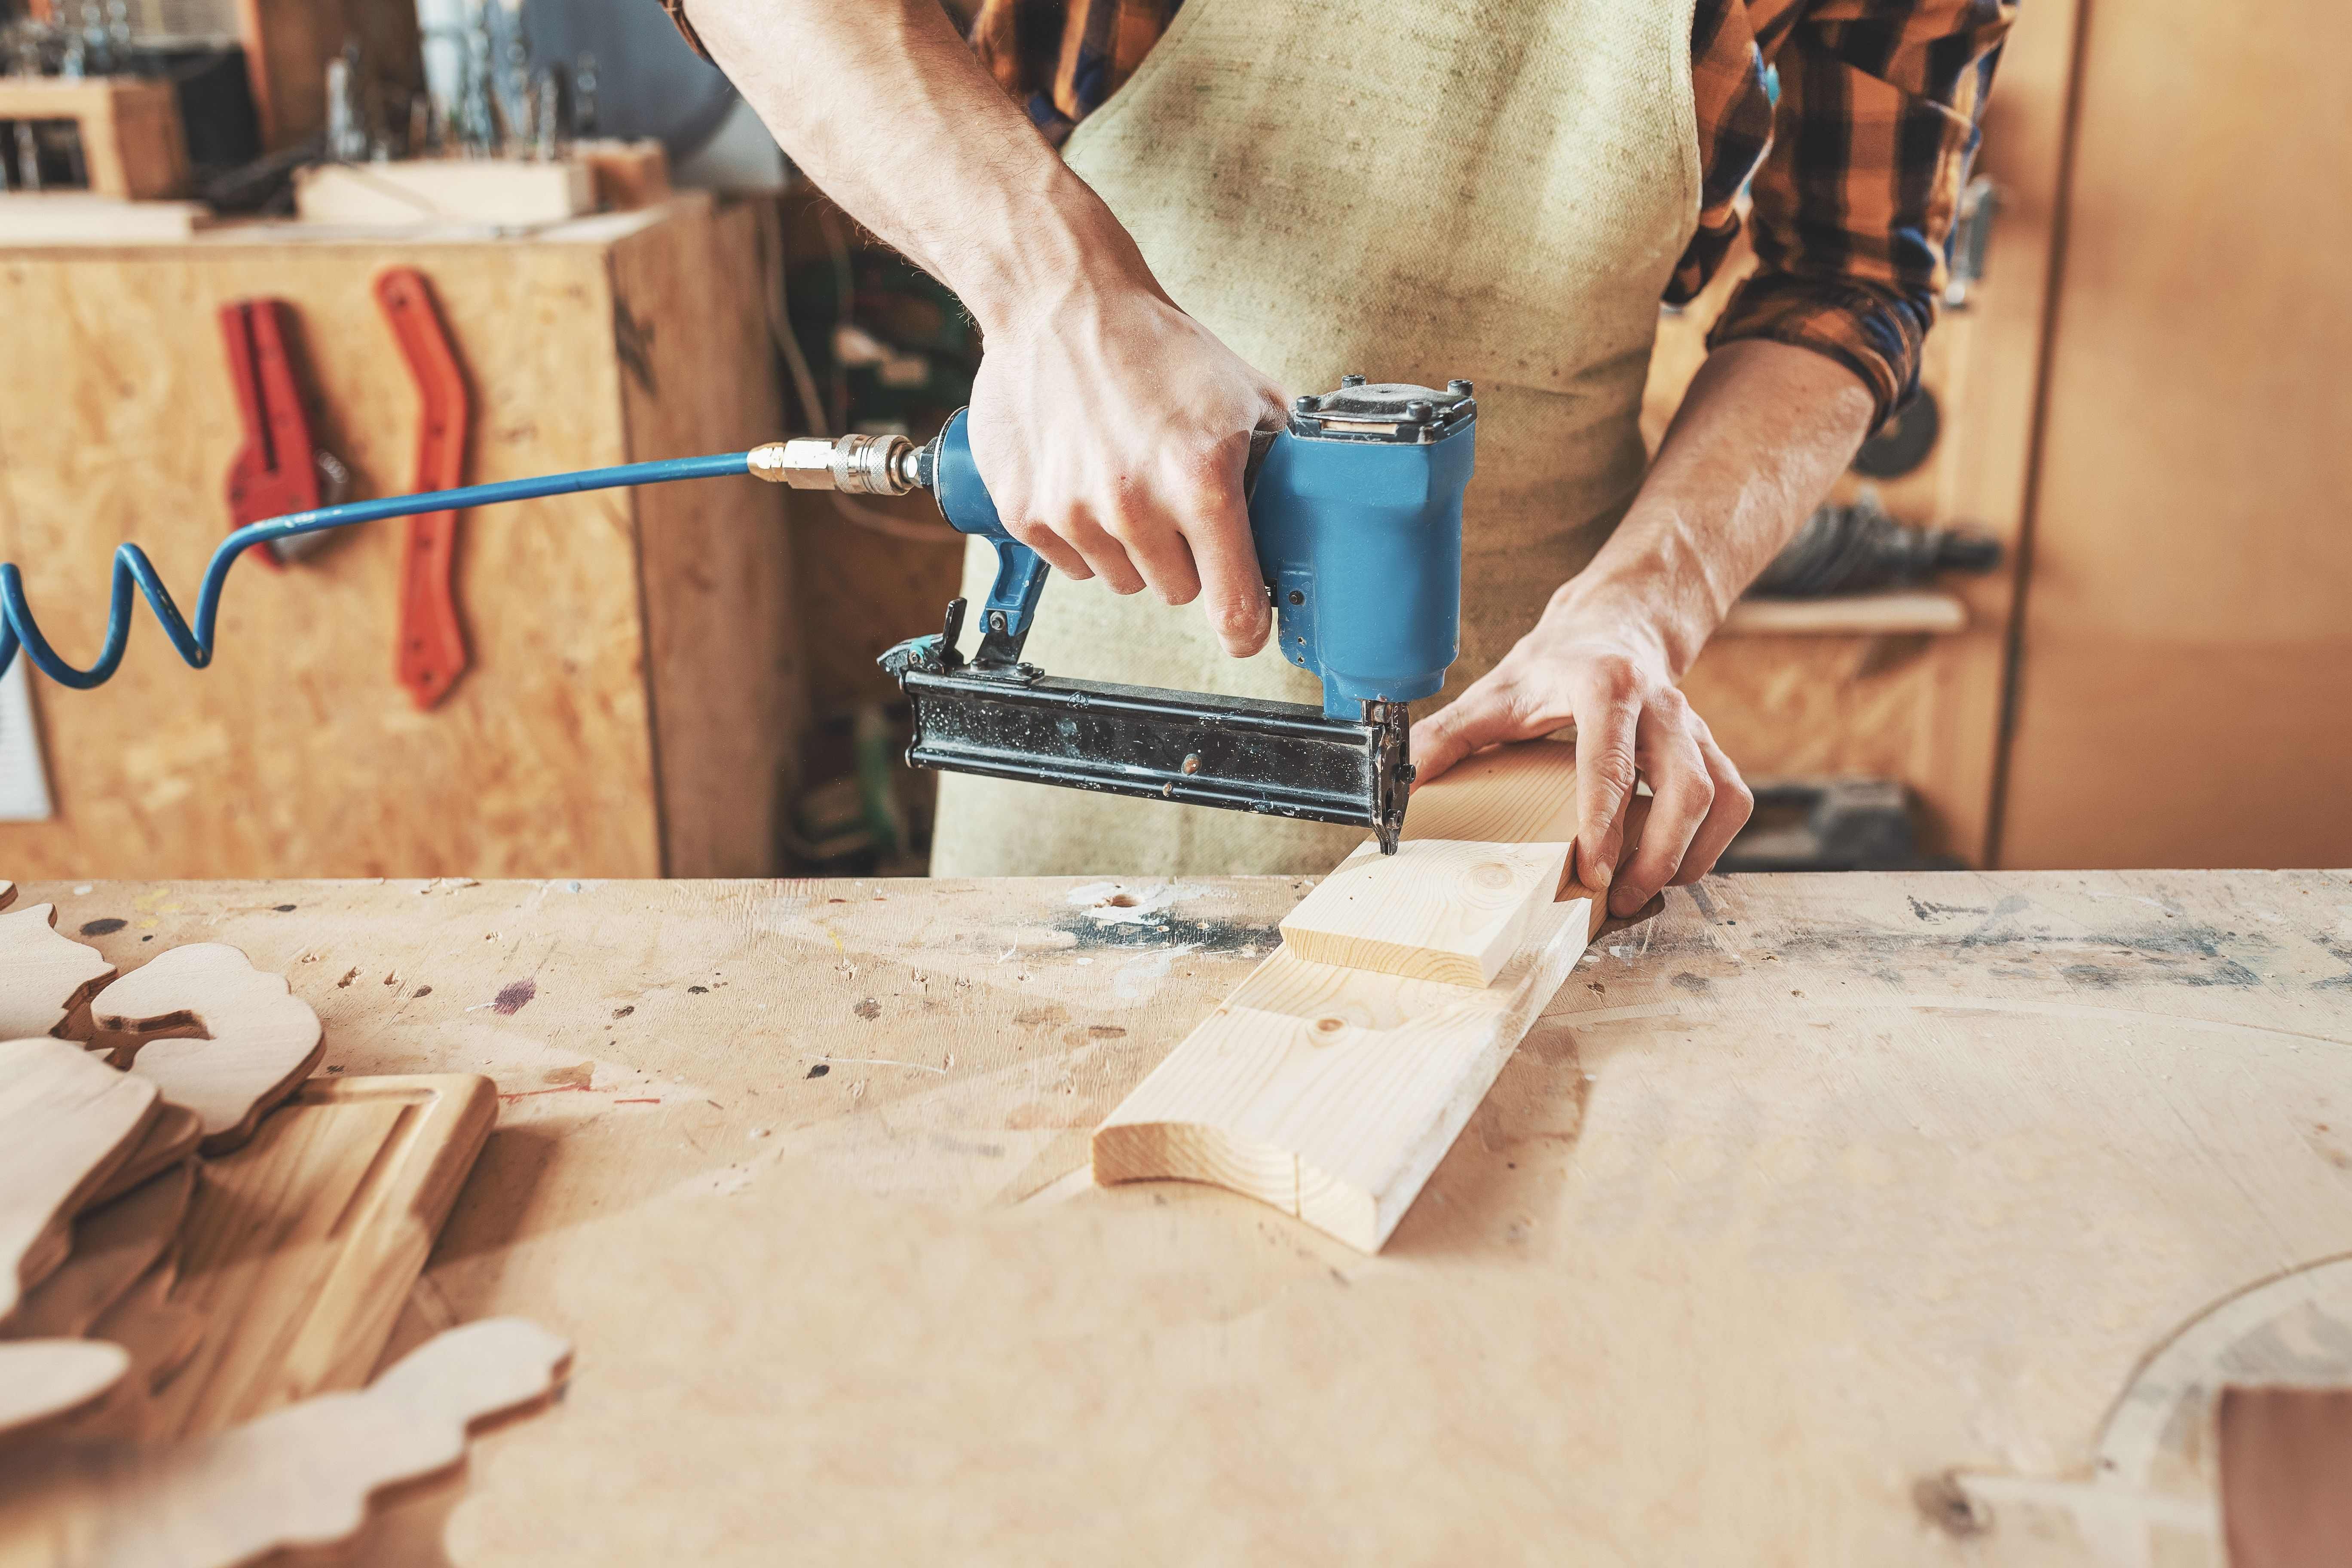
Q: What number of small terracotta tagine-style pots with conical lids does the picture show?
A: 0